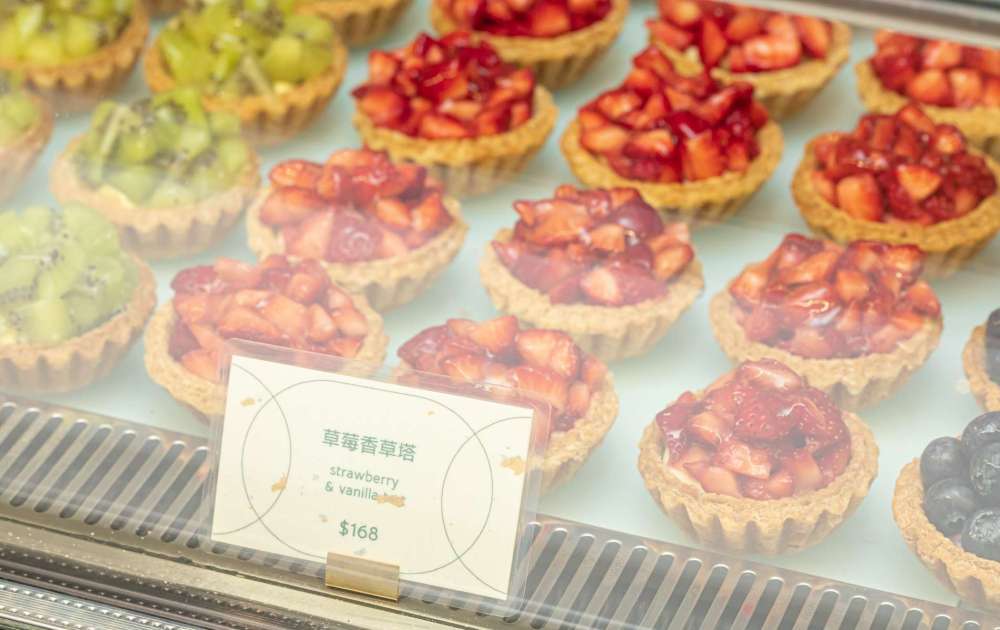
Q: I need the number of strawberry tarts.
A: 12